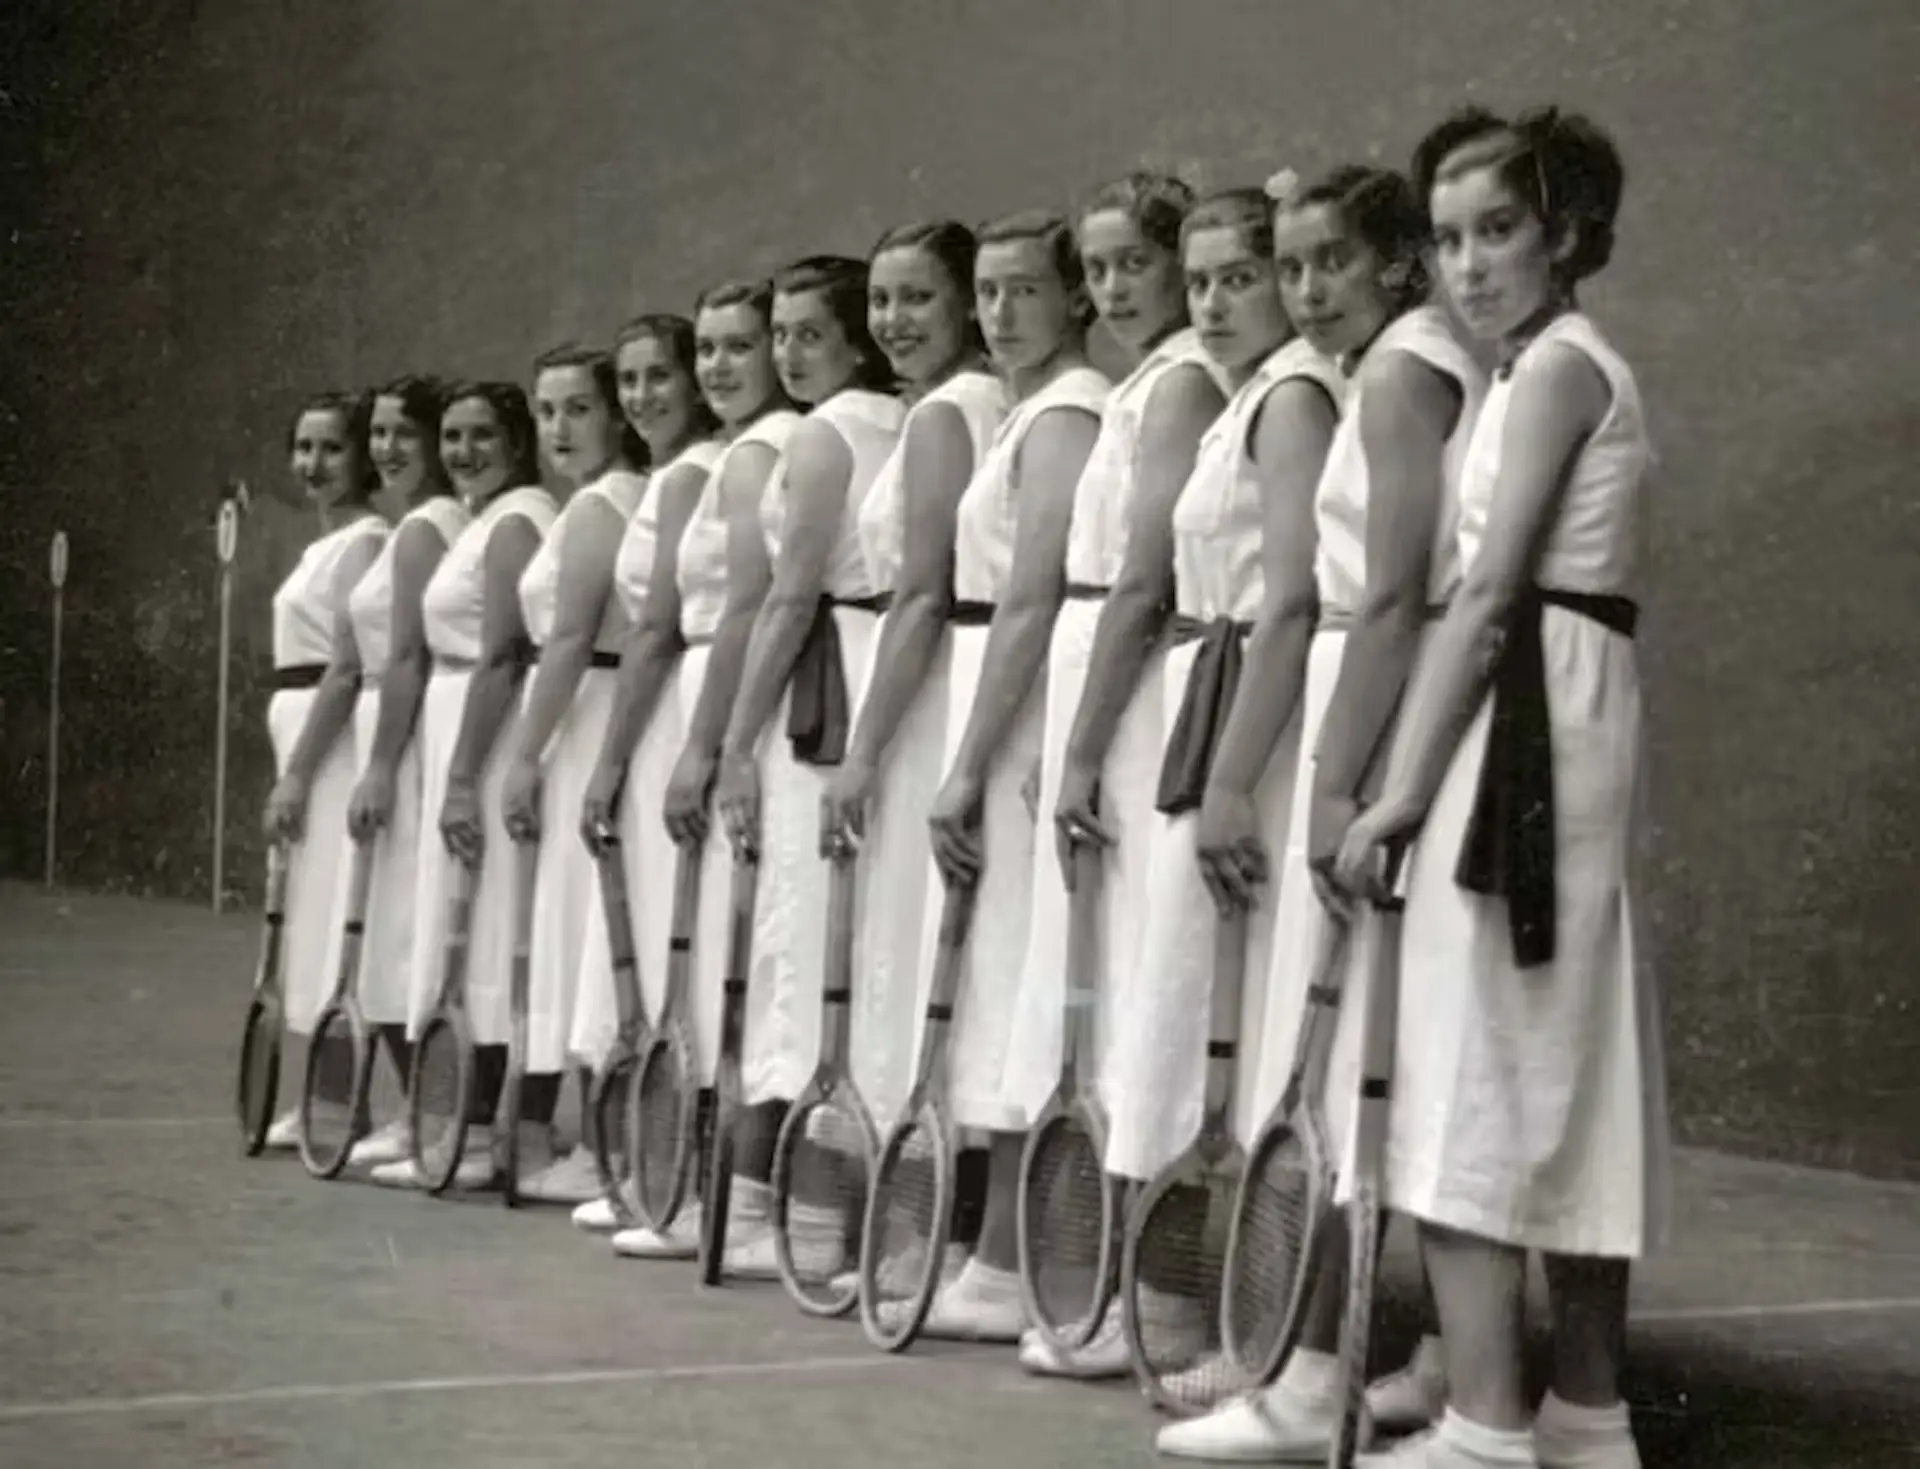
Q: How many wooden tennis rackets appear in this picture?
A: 13